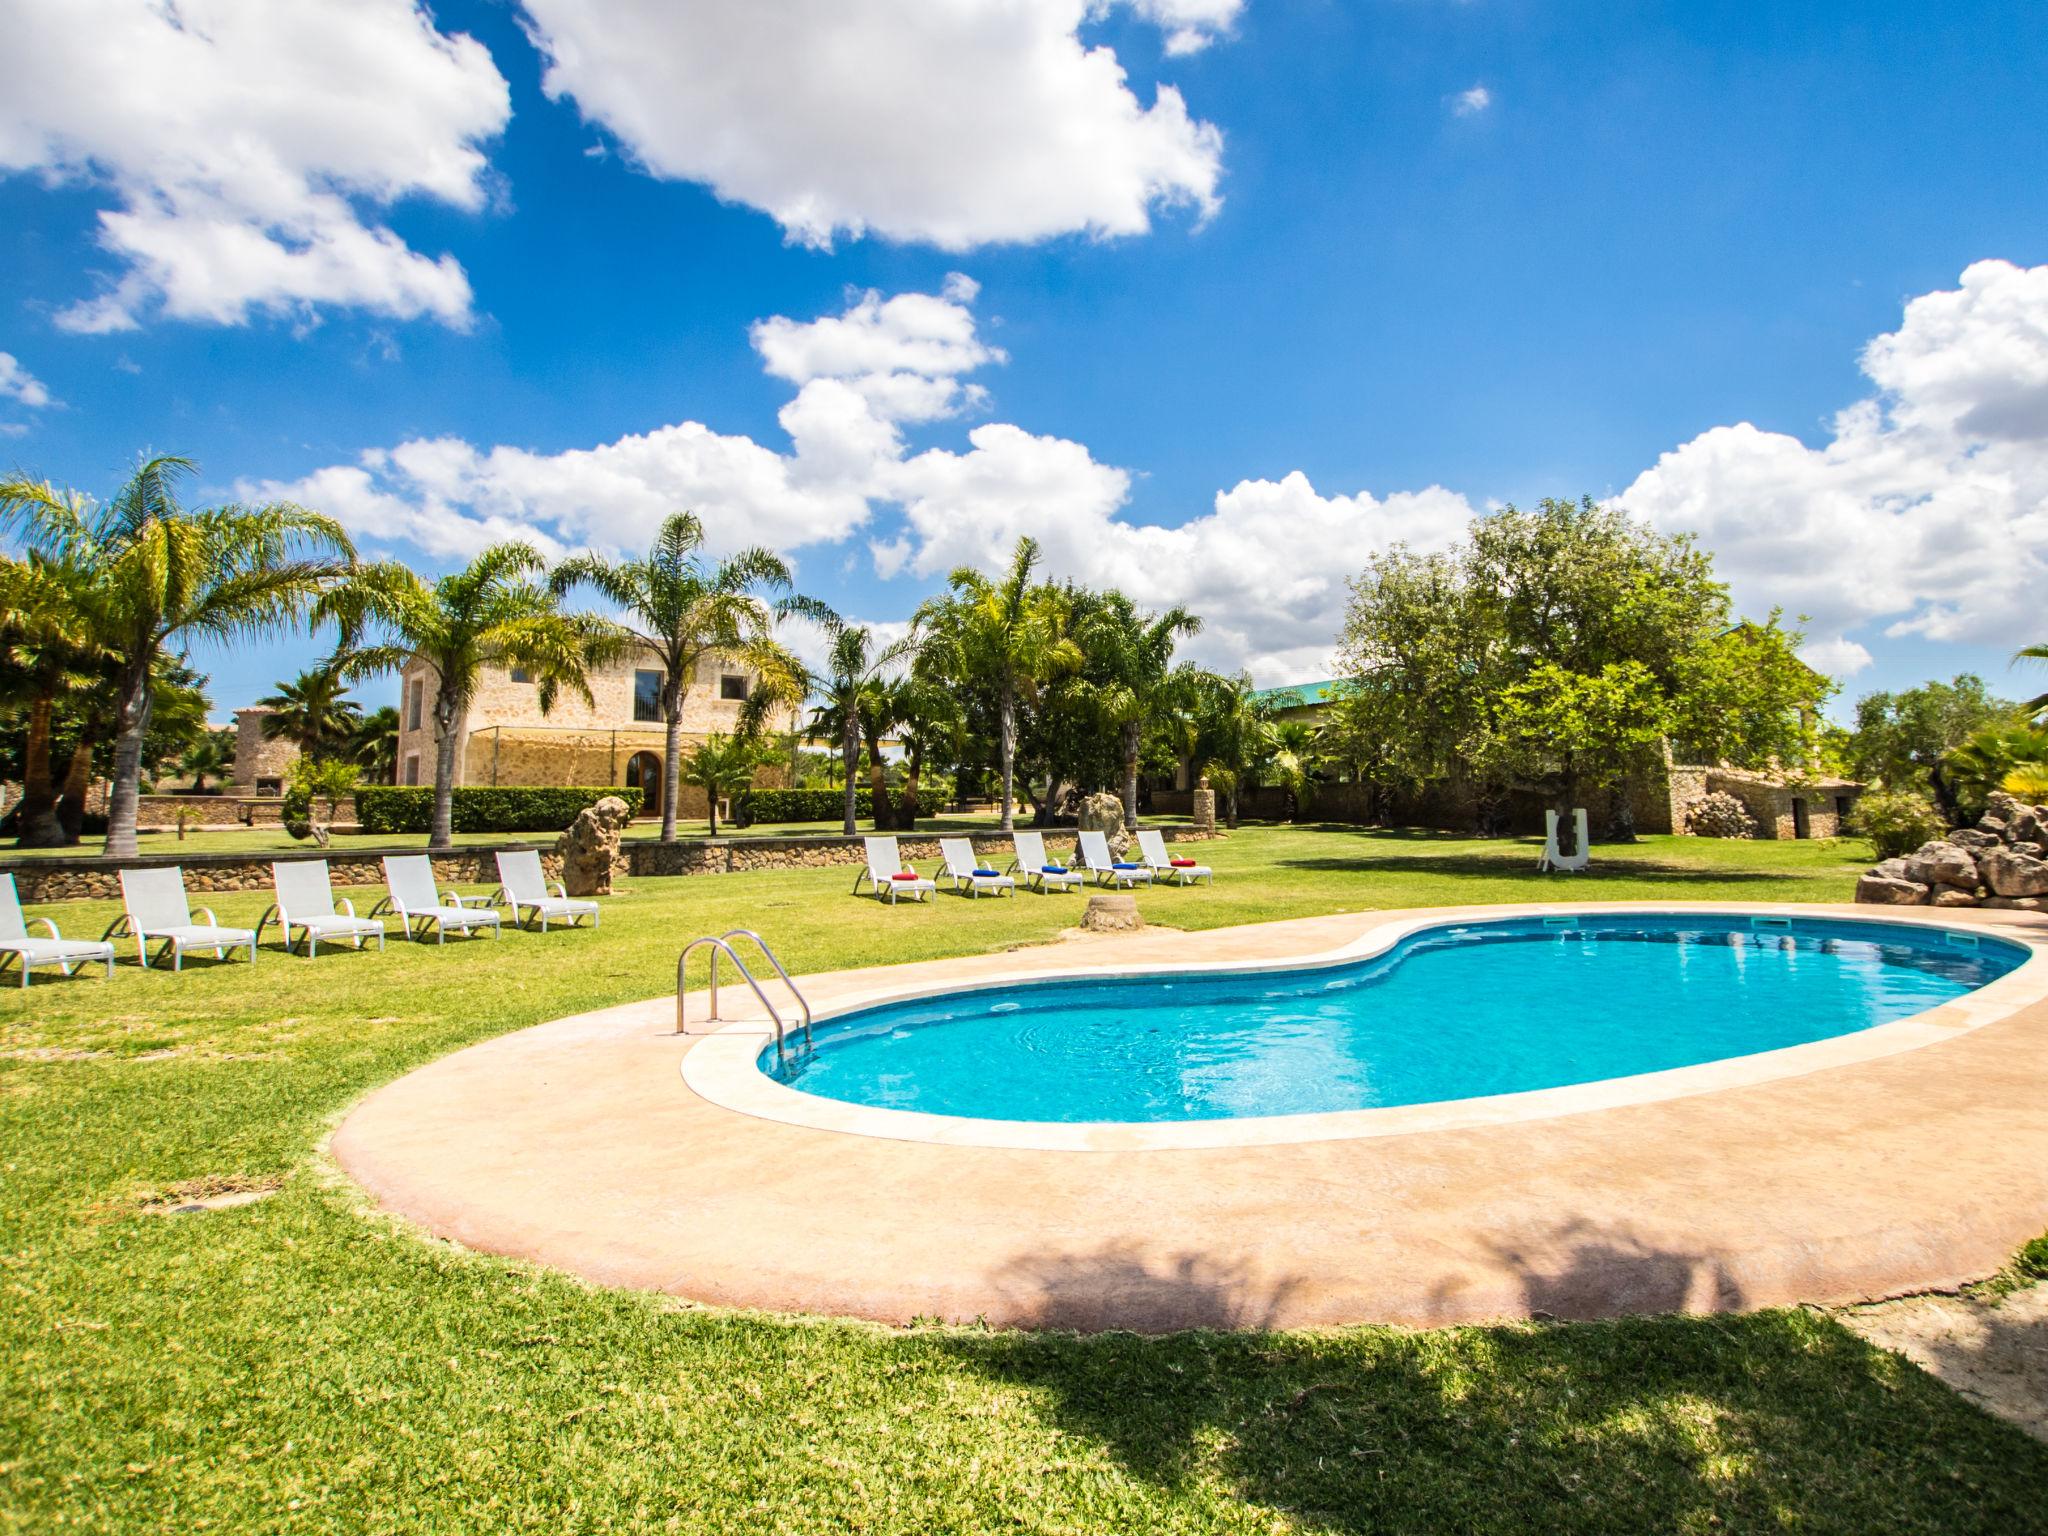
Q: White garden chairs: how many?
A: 10